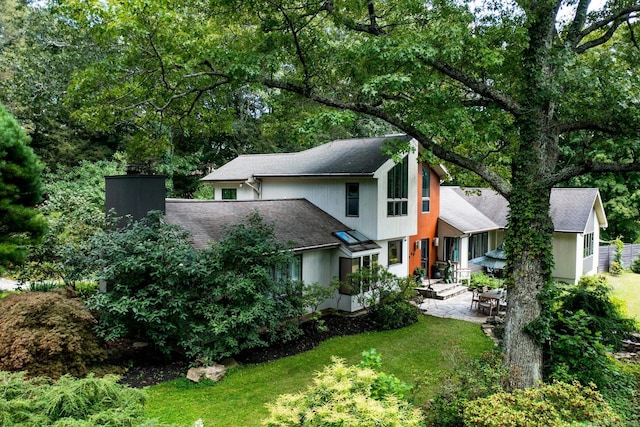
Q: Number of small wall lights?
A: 2